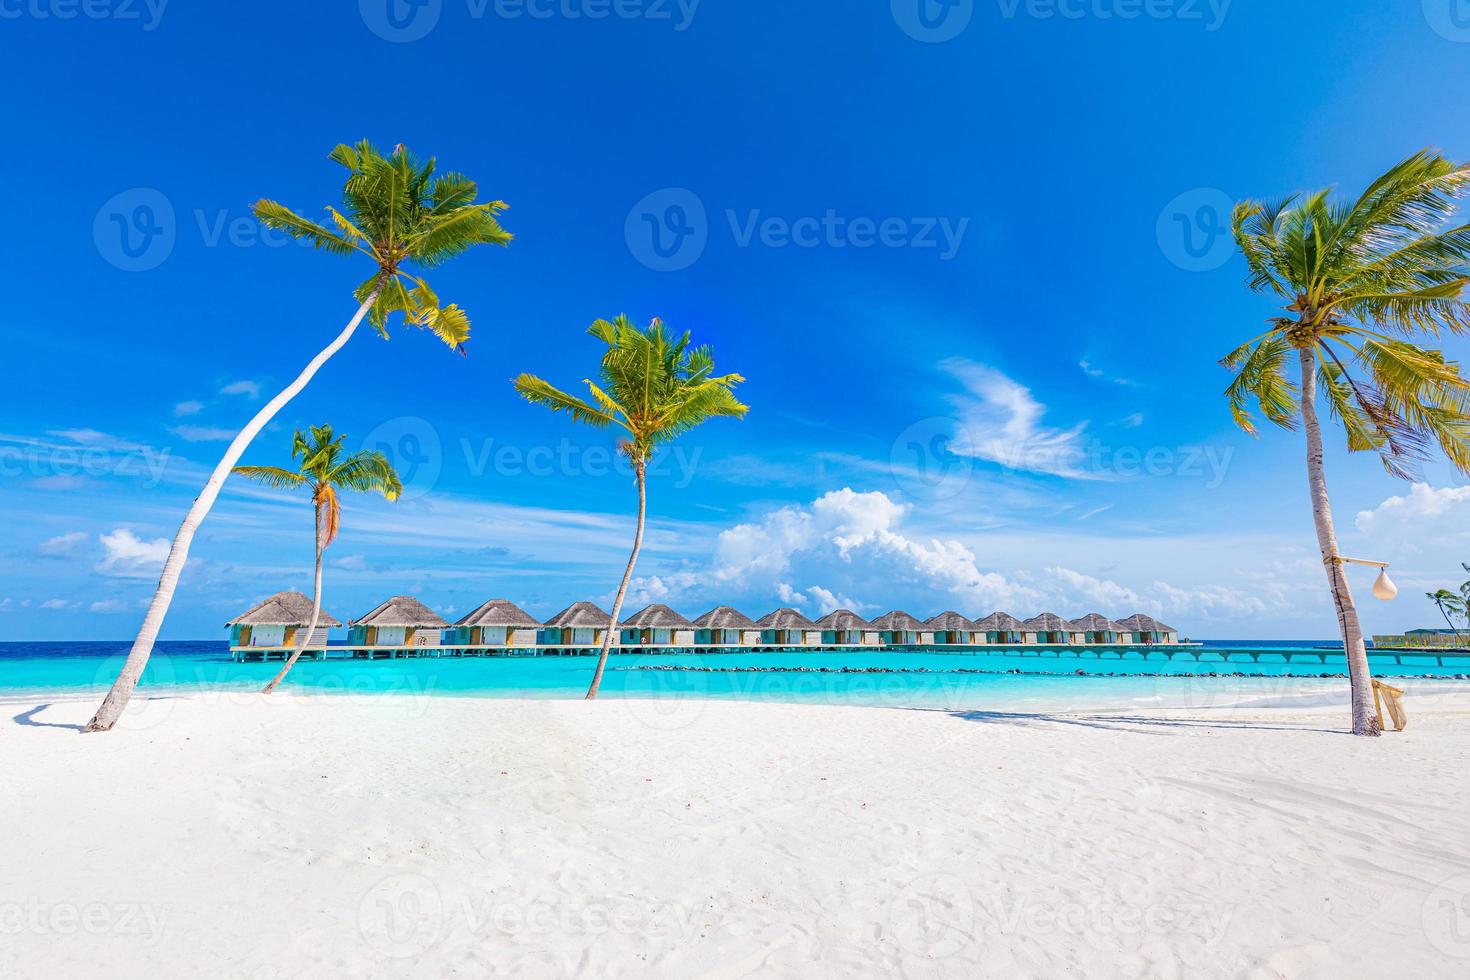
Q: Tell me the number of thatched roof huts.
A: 14